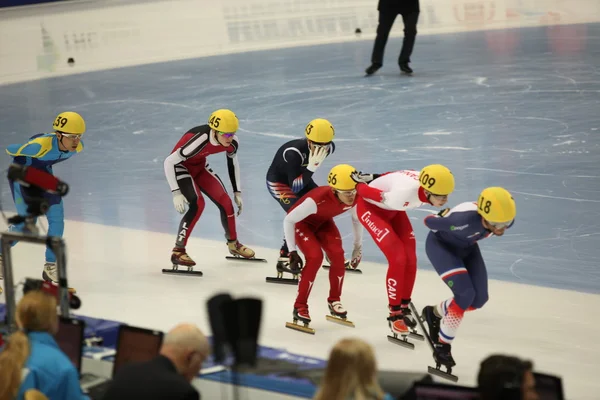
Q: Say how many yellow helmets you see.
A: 6